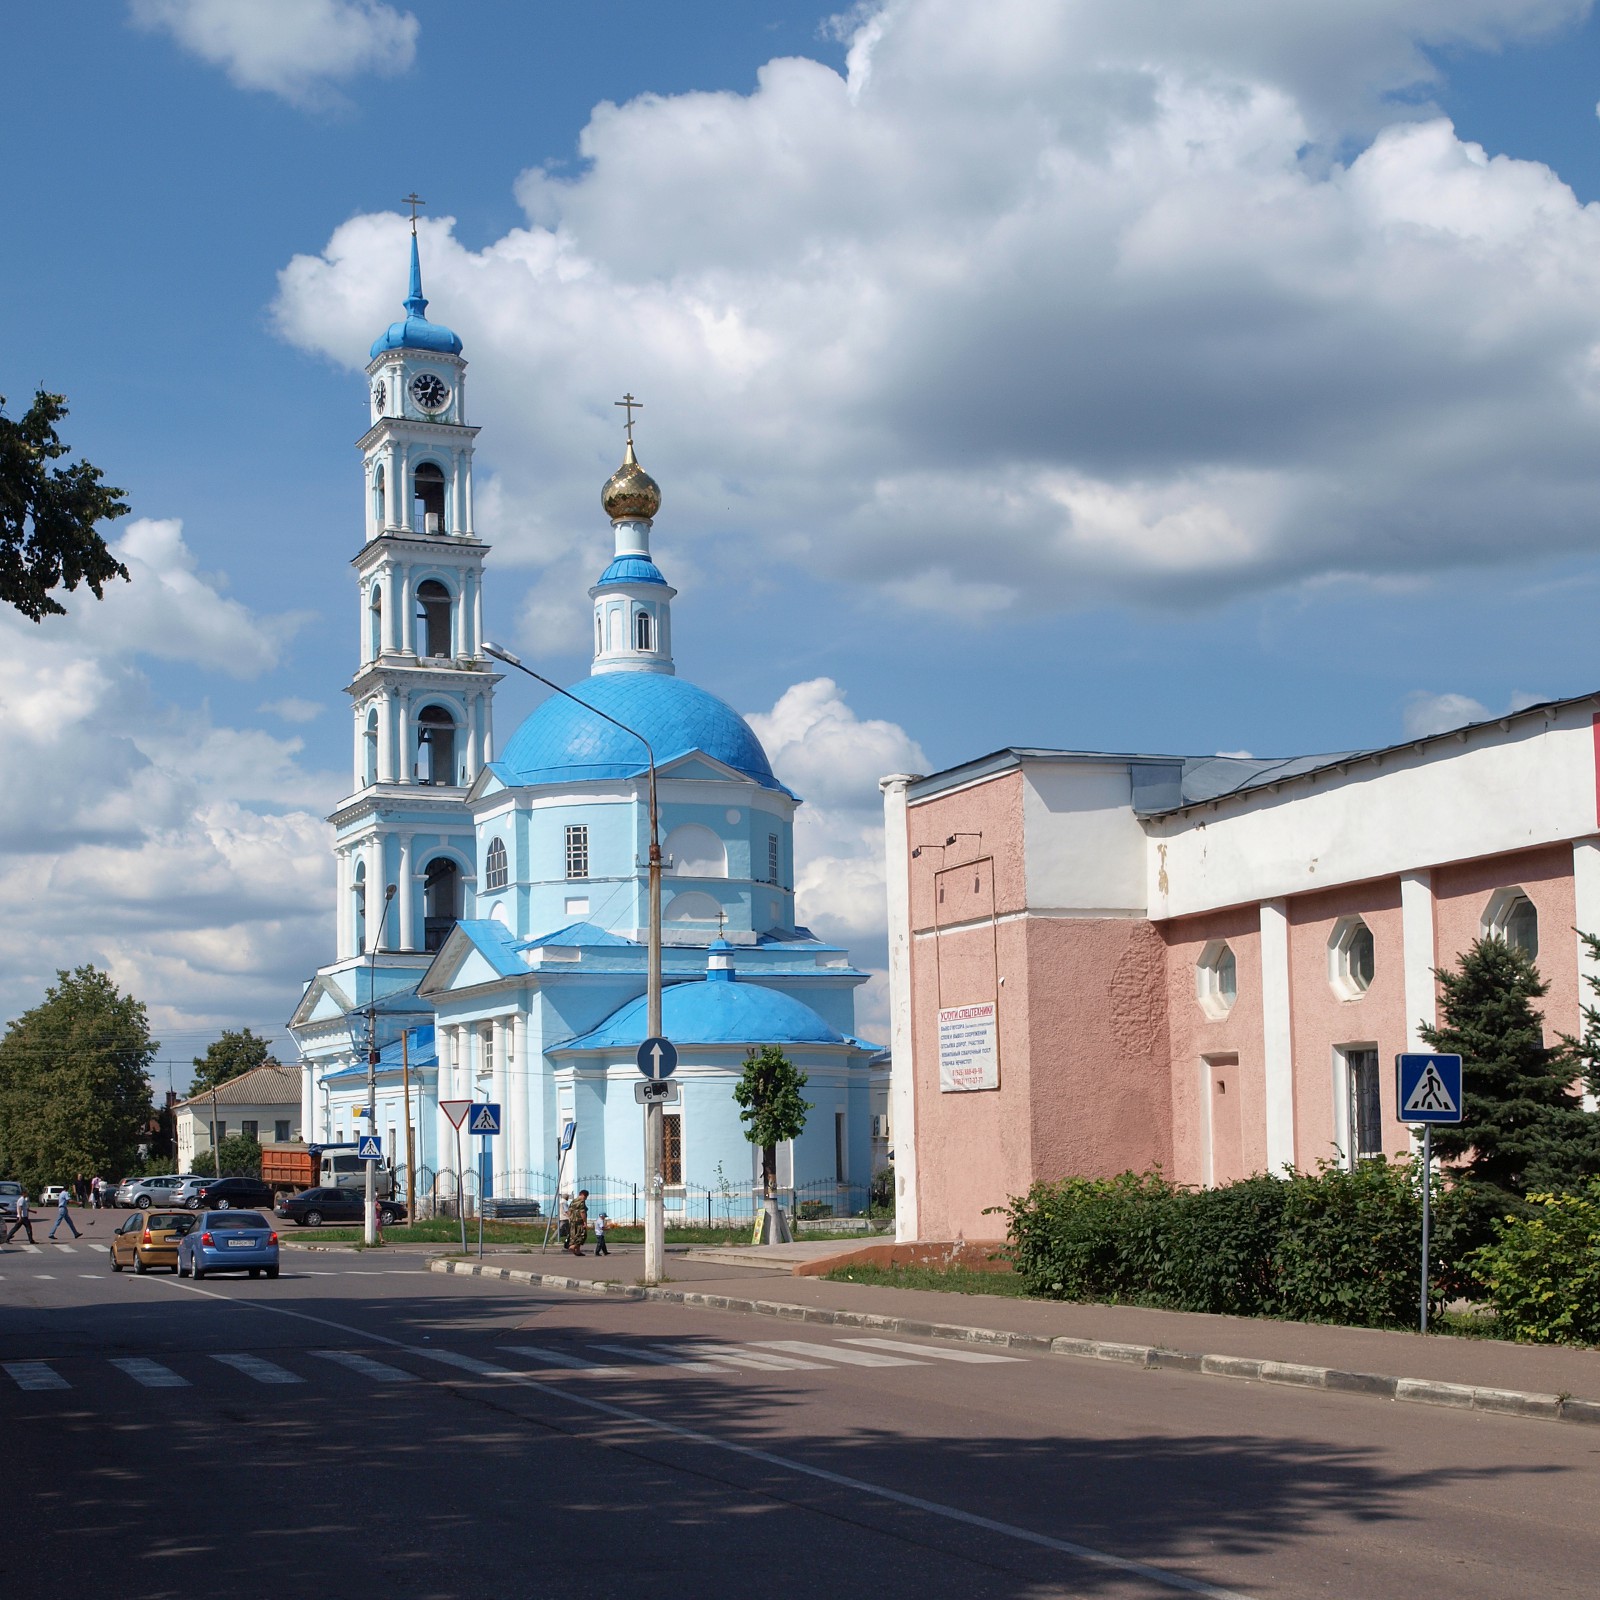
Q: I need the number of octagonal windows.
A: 3